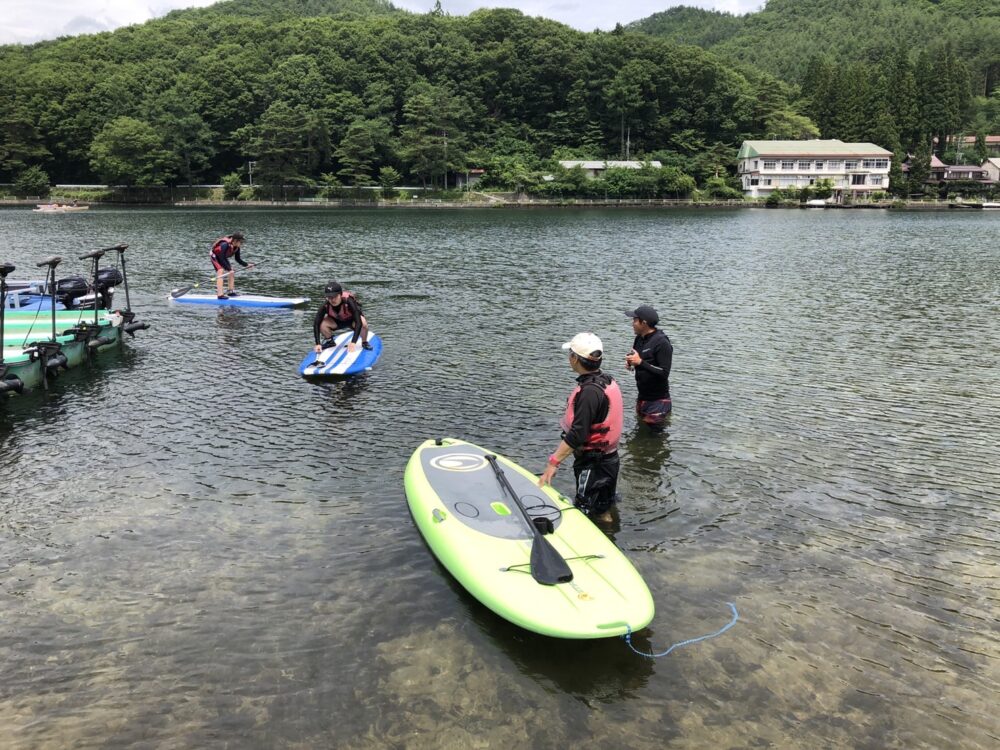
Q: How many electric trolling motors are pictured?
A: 4